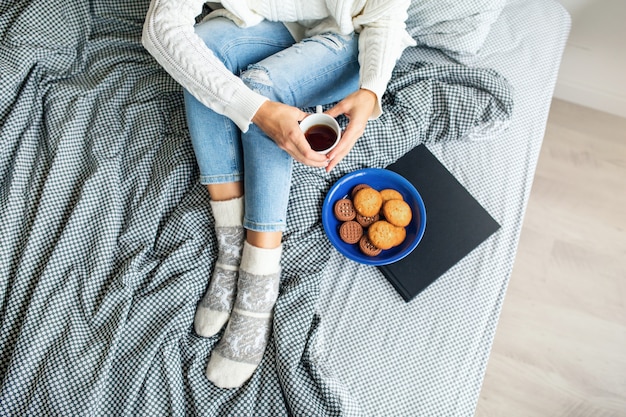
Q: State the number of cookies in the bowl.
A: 10